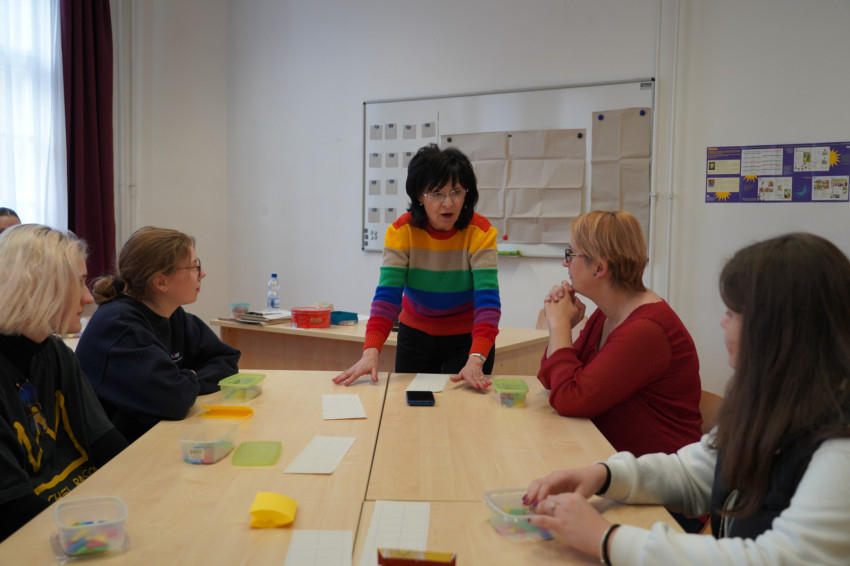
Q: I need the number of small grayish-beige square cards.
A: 11